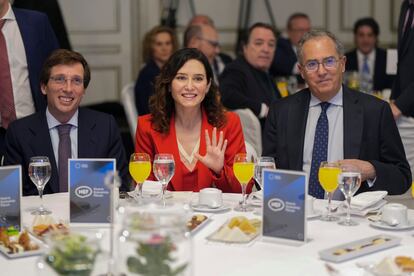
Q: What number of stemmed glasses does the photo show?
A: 7